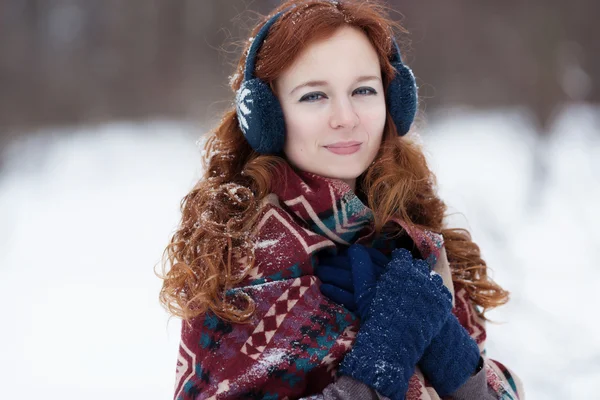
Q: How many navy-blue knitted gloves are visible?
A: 2